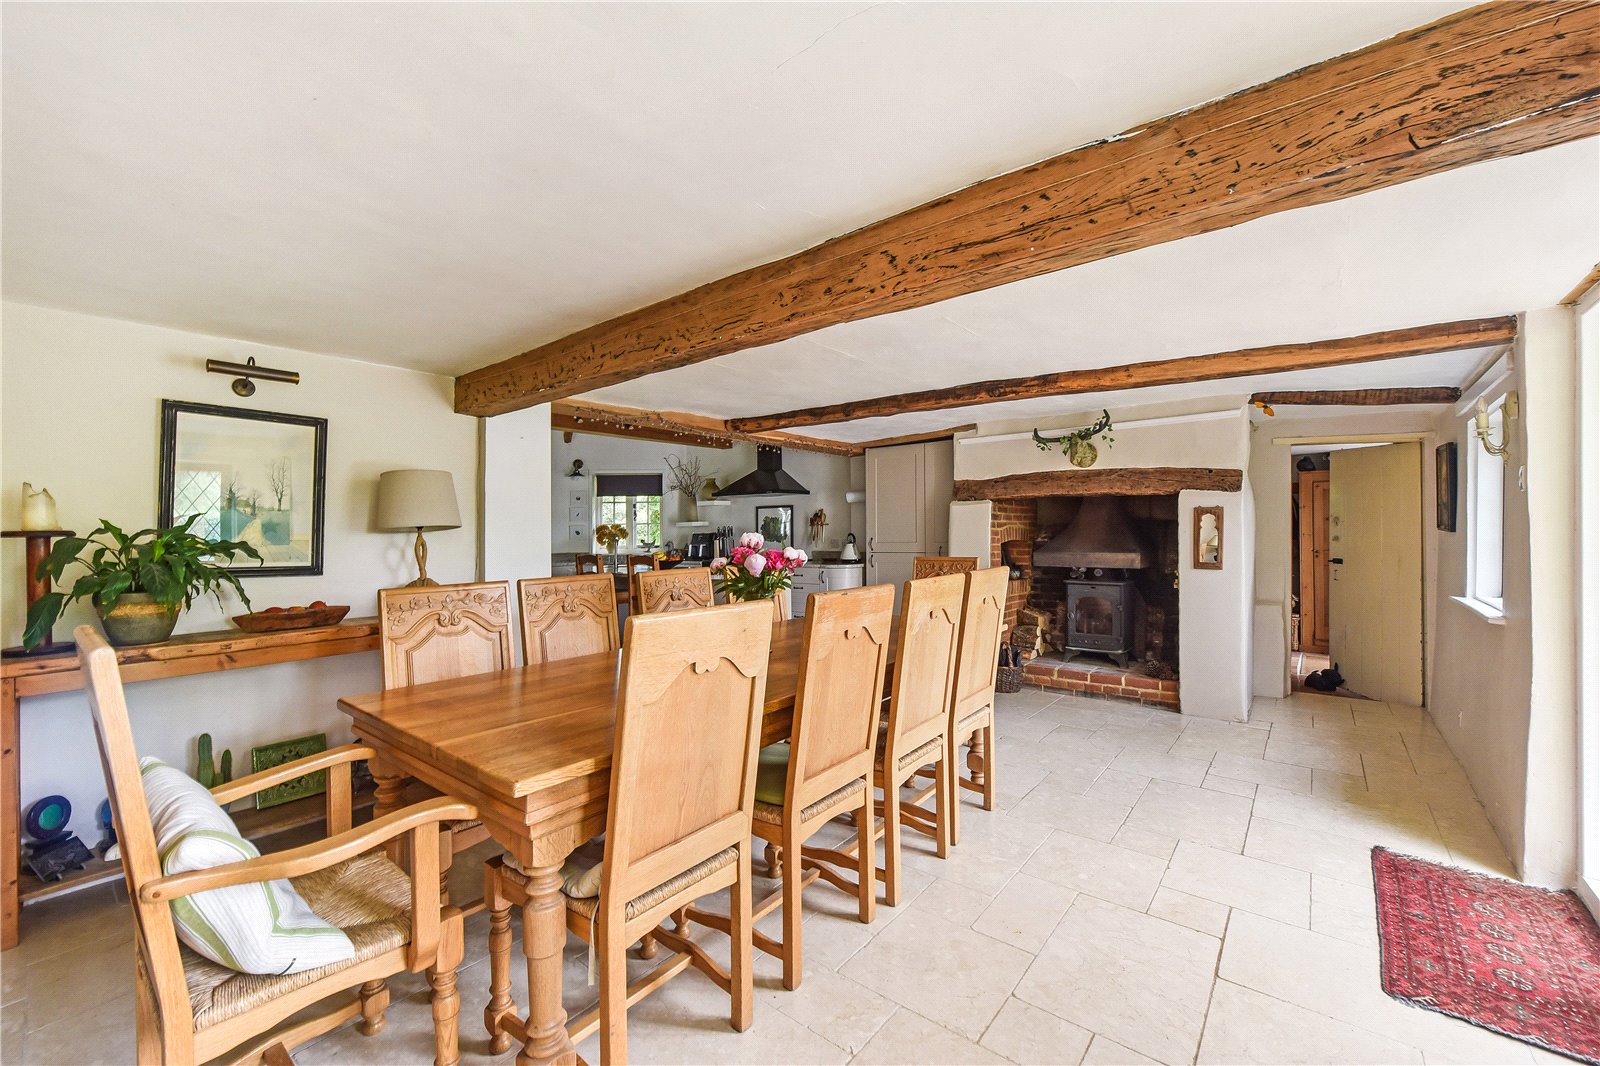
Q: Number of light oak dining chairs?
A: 10